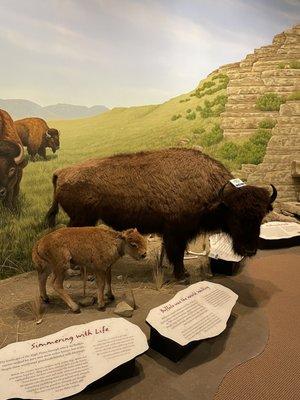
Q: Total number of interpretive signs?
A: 4